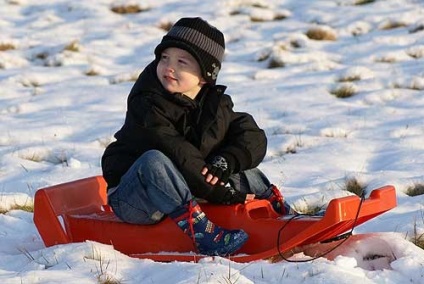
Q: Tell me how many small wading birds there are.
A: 0